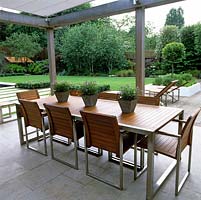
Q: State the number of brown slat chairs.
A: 8